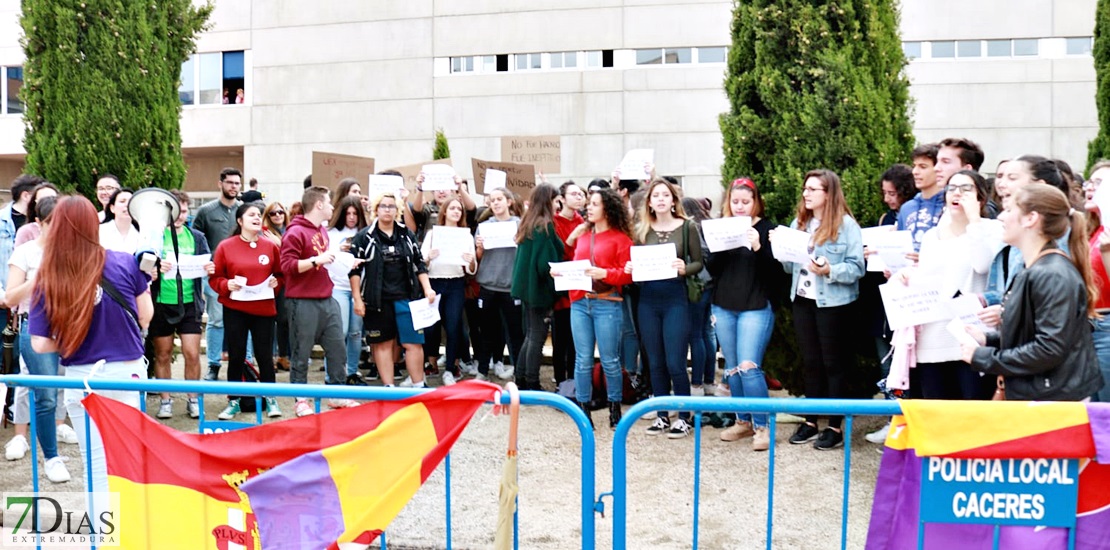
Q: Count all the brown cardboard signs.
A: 4